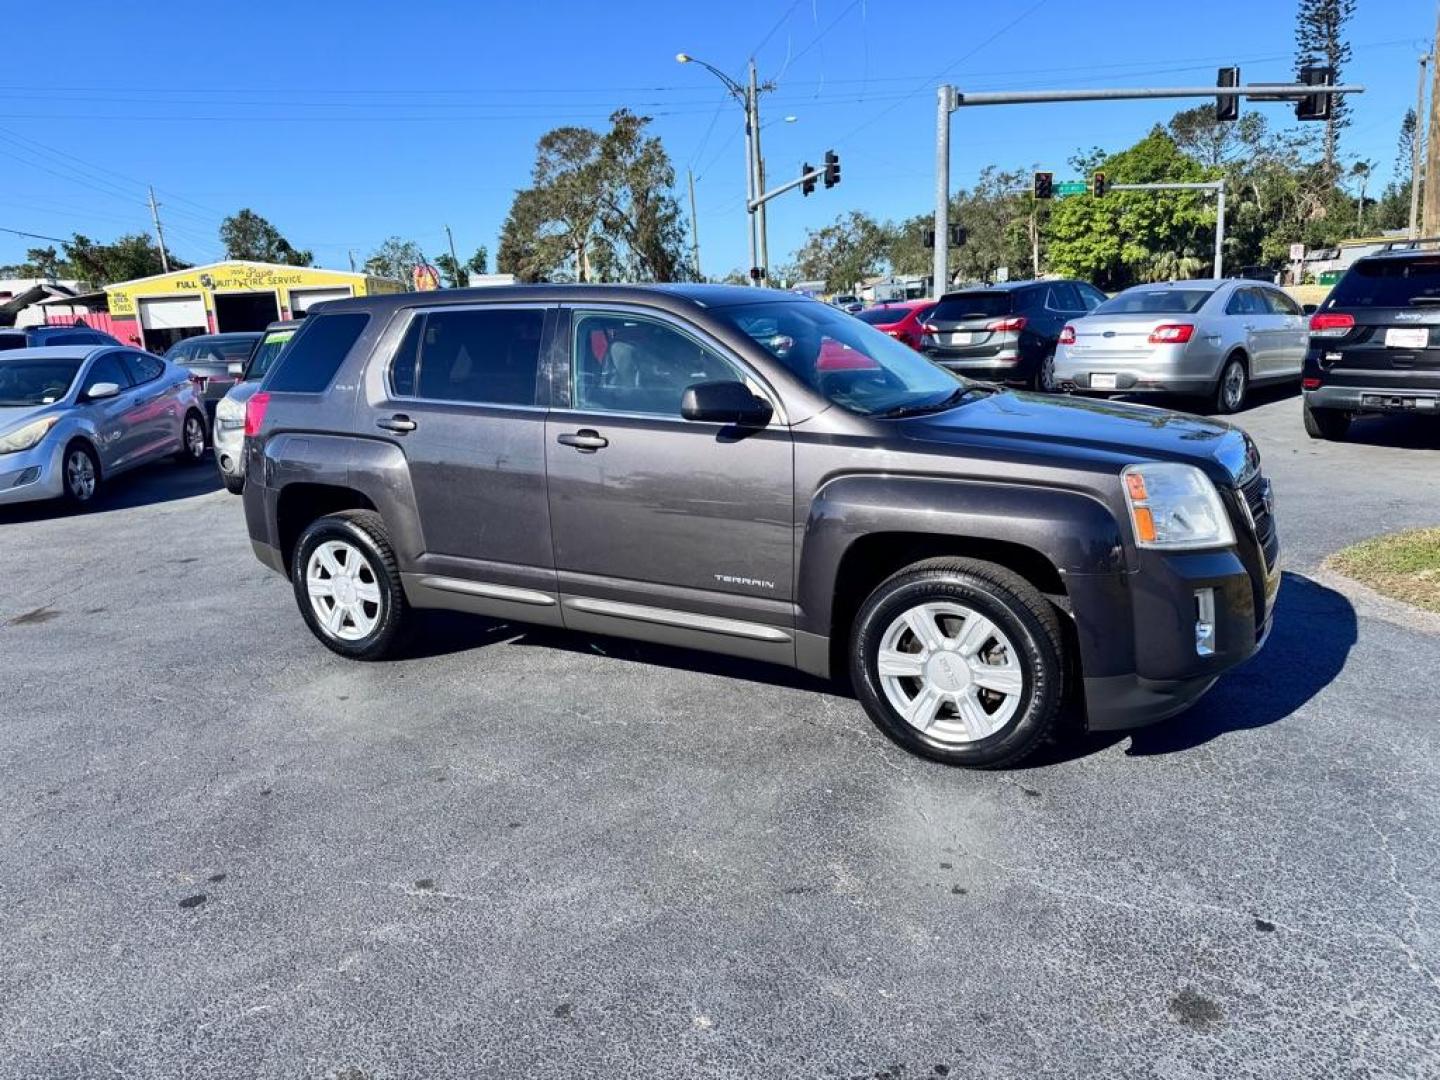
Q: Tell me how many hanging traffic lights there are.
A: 6